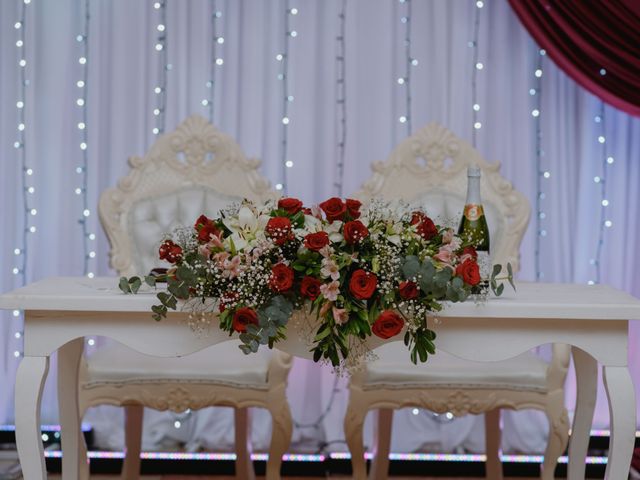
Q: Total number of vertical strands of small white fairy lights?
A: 10